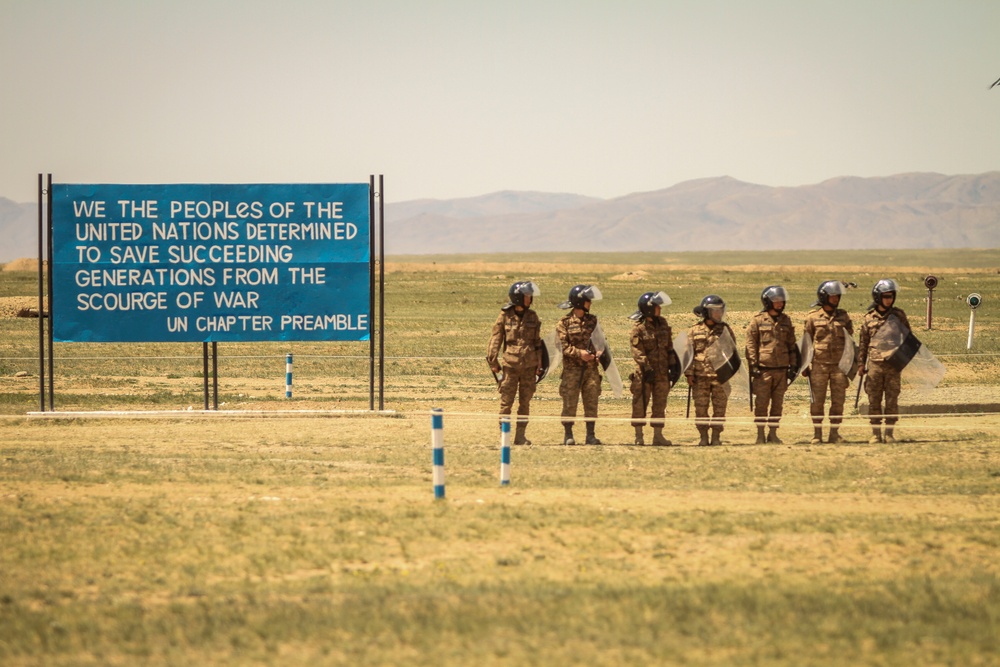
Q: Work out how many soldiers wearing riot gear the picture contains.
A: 7